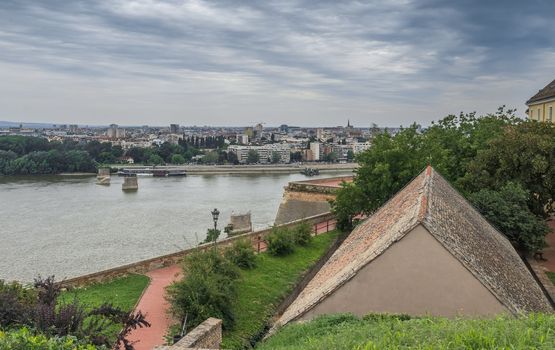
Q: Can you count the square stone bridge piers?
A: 3